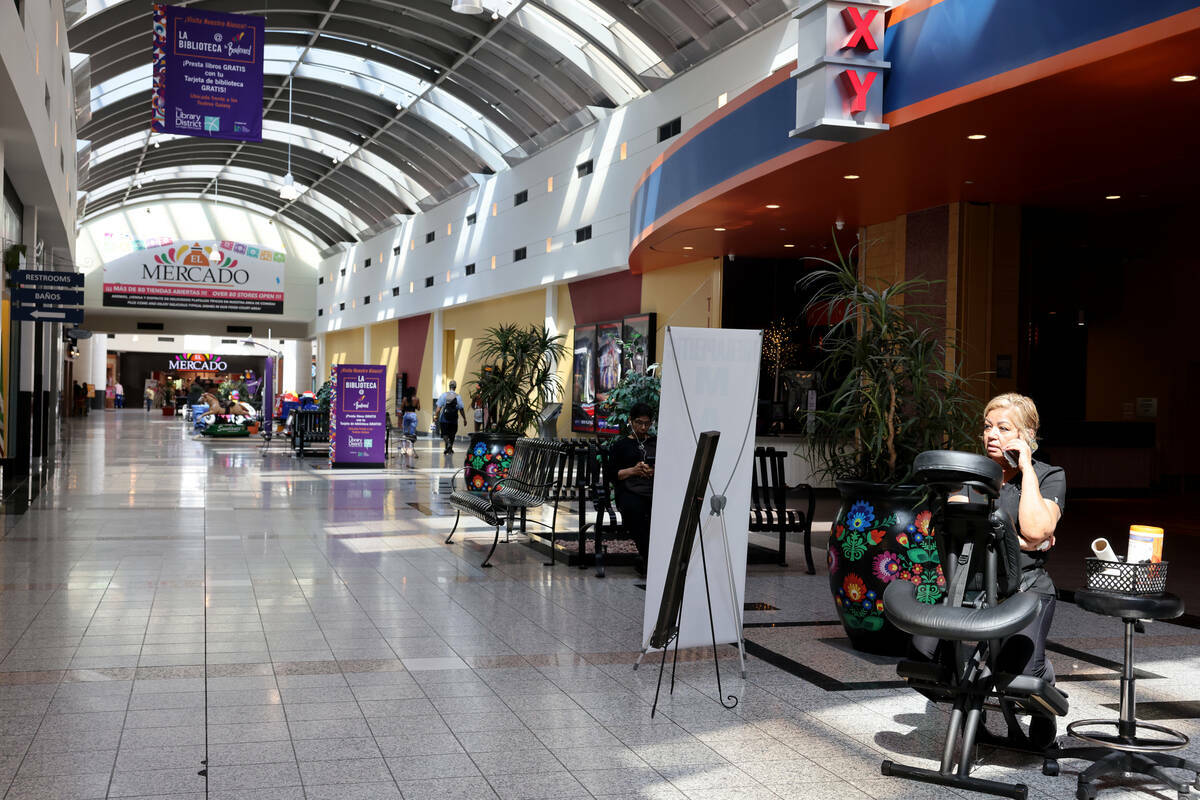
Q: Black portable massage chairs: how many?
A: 1